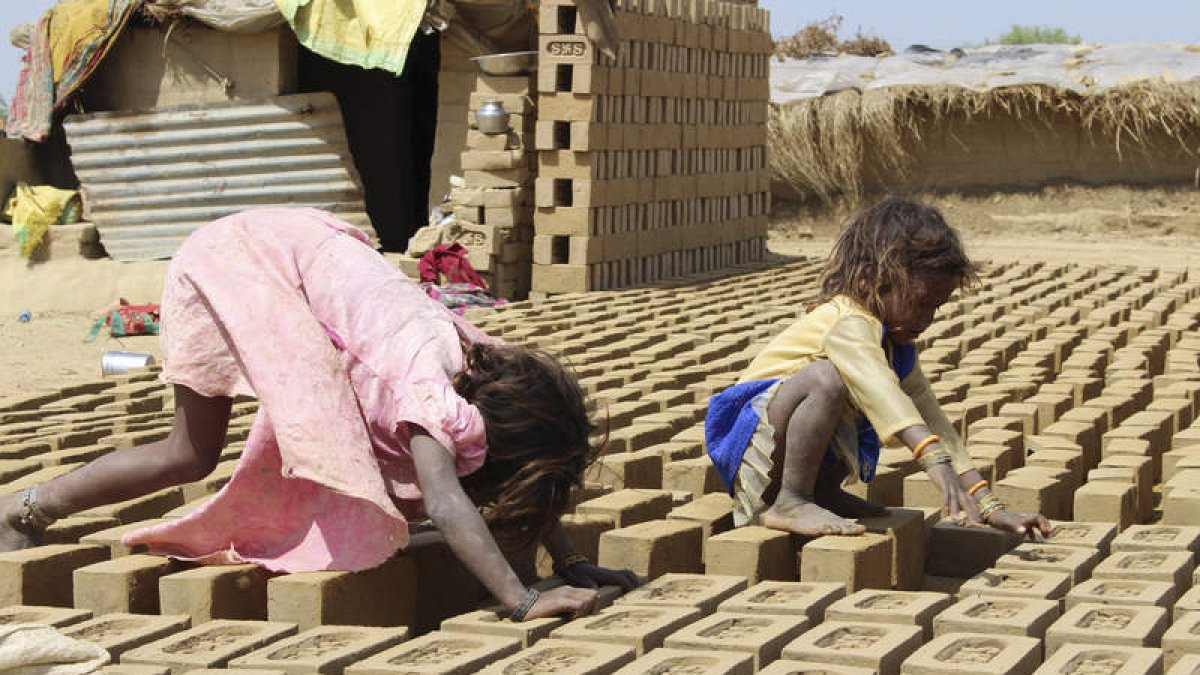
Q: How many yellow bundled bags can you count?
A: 1